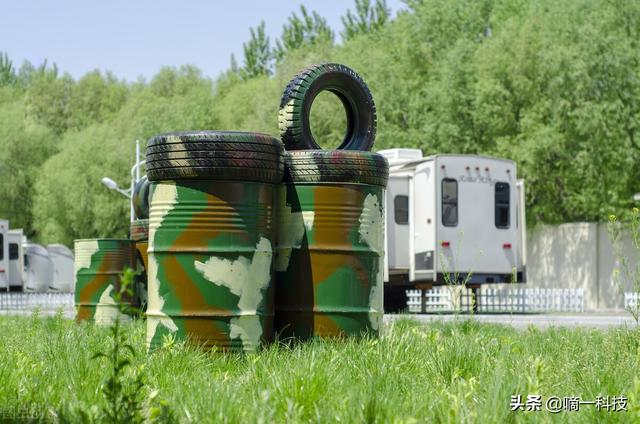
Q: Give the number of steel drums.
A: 4